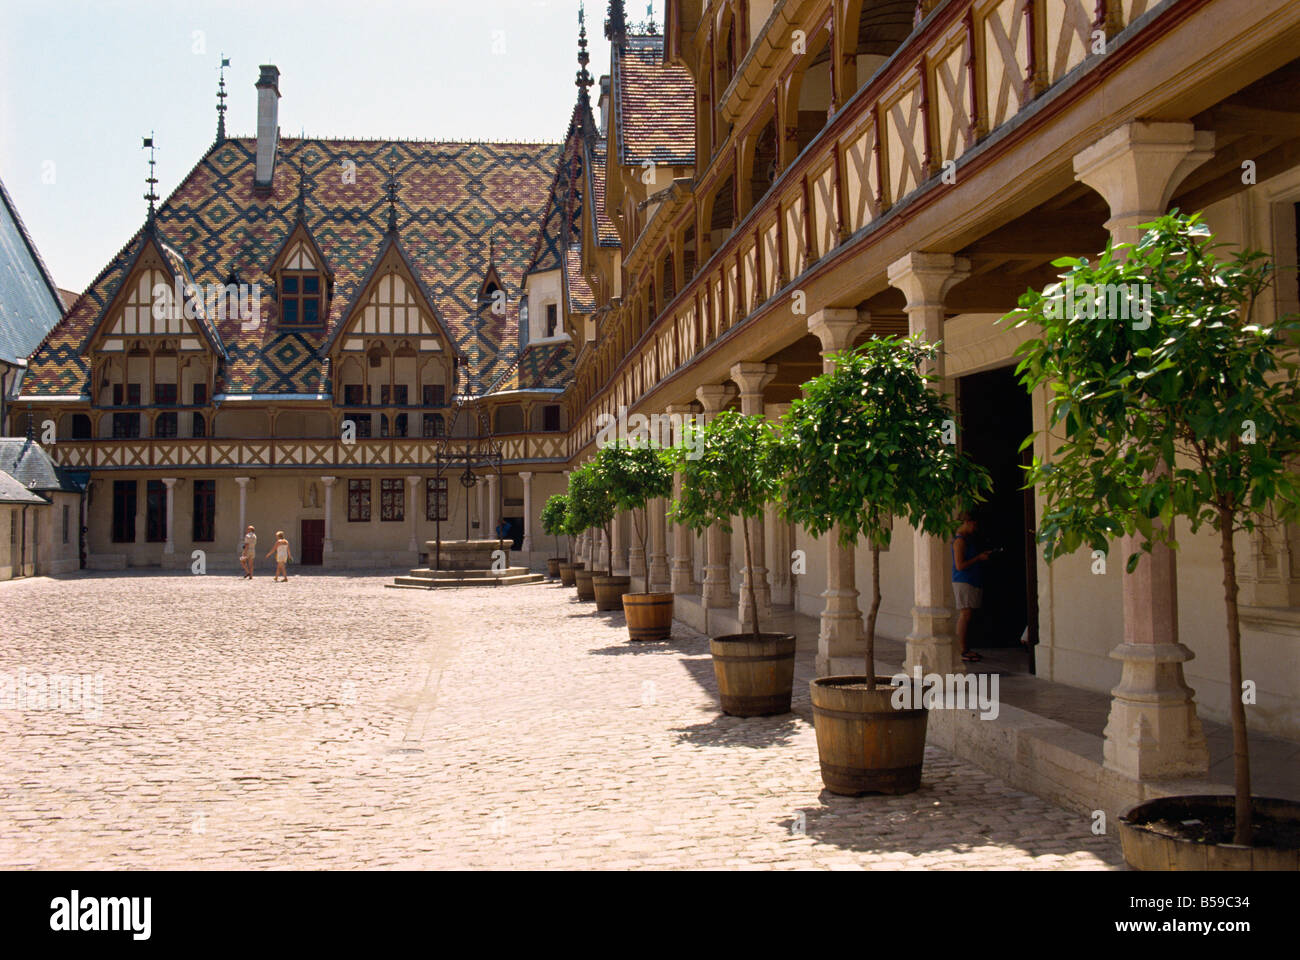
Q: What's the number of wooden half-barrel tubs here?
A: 8